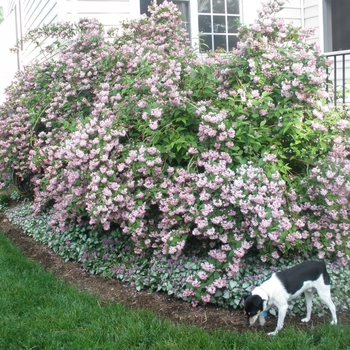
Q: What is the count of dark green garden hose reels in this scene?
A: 1